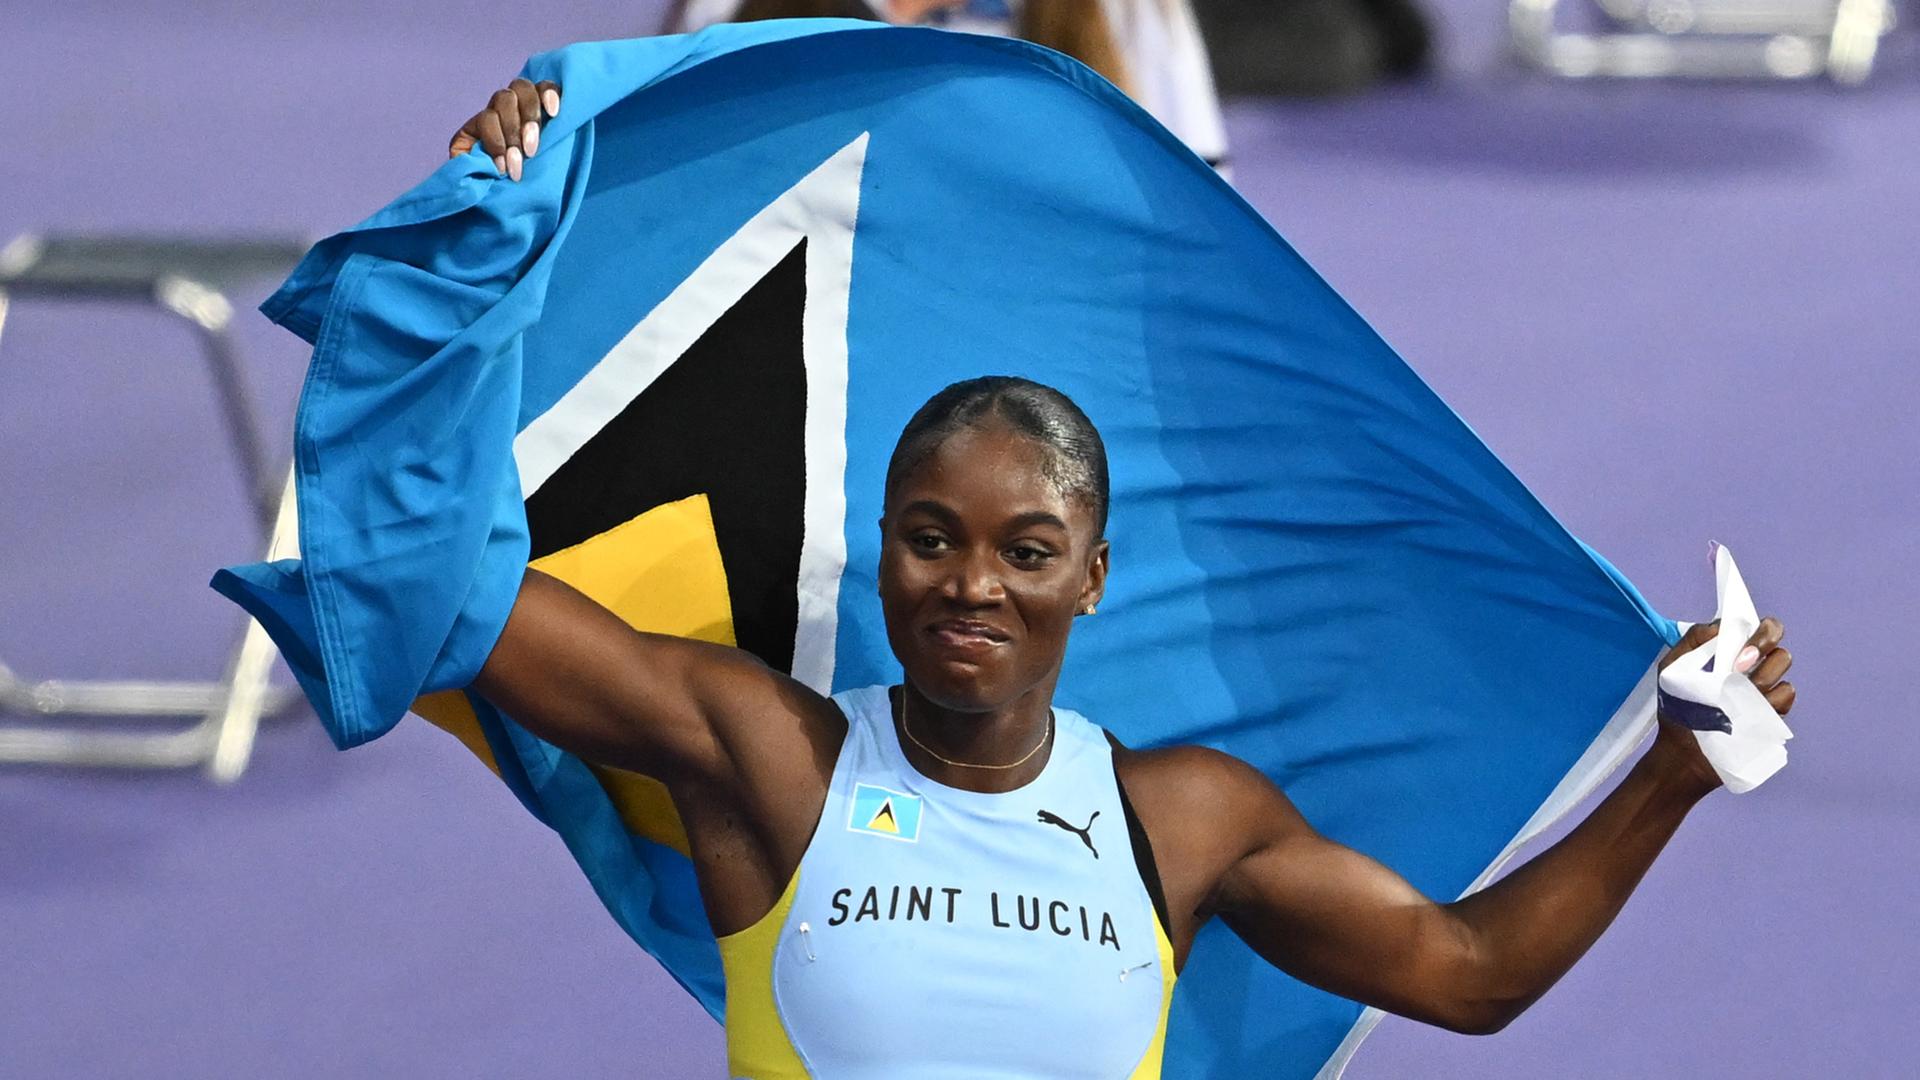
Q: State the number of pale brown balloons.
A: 0